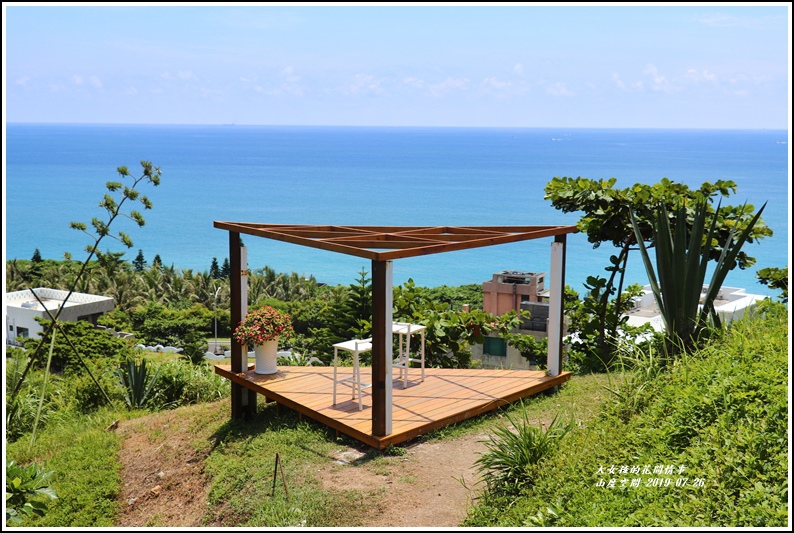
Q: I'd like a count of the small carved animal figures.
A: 0